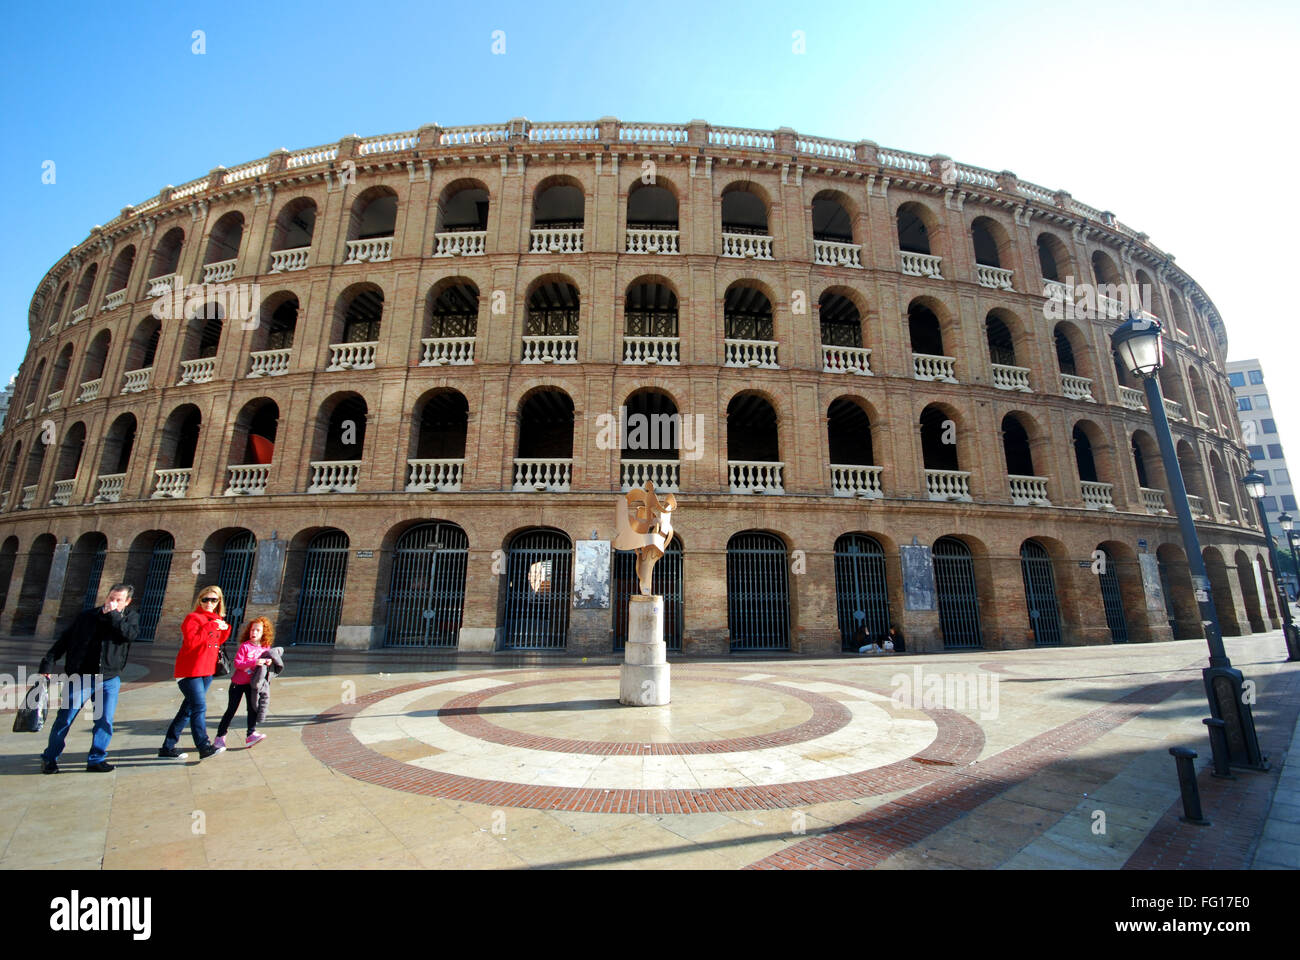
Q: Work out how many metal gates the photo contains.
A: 12